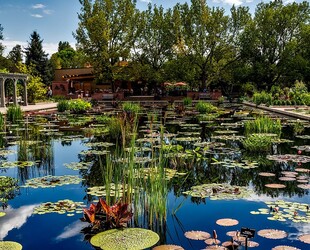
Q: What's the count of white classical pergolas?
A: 1